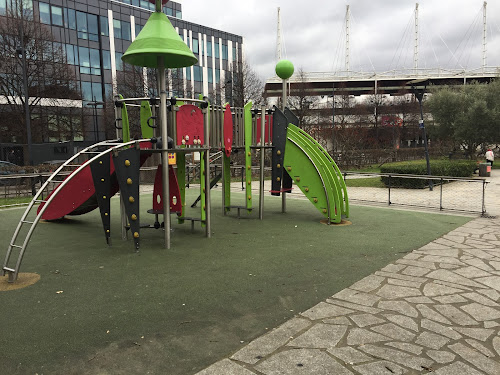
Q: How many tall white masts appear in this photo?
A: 4